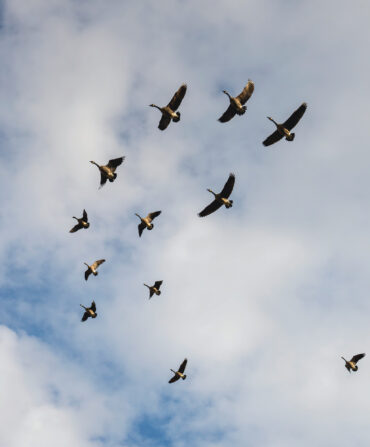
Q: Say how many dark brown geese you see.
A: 12